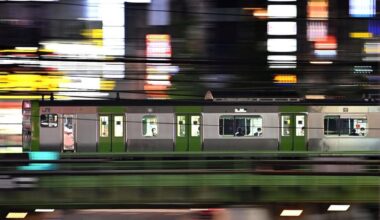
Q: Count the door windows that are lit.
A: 6